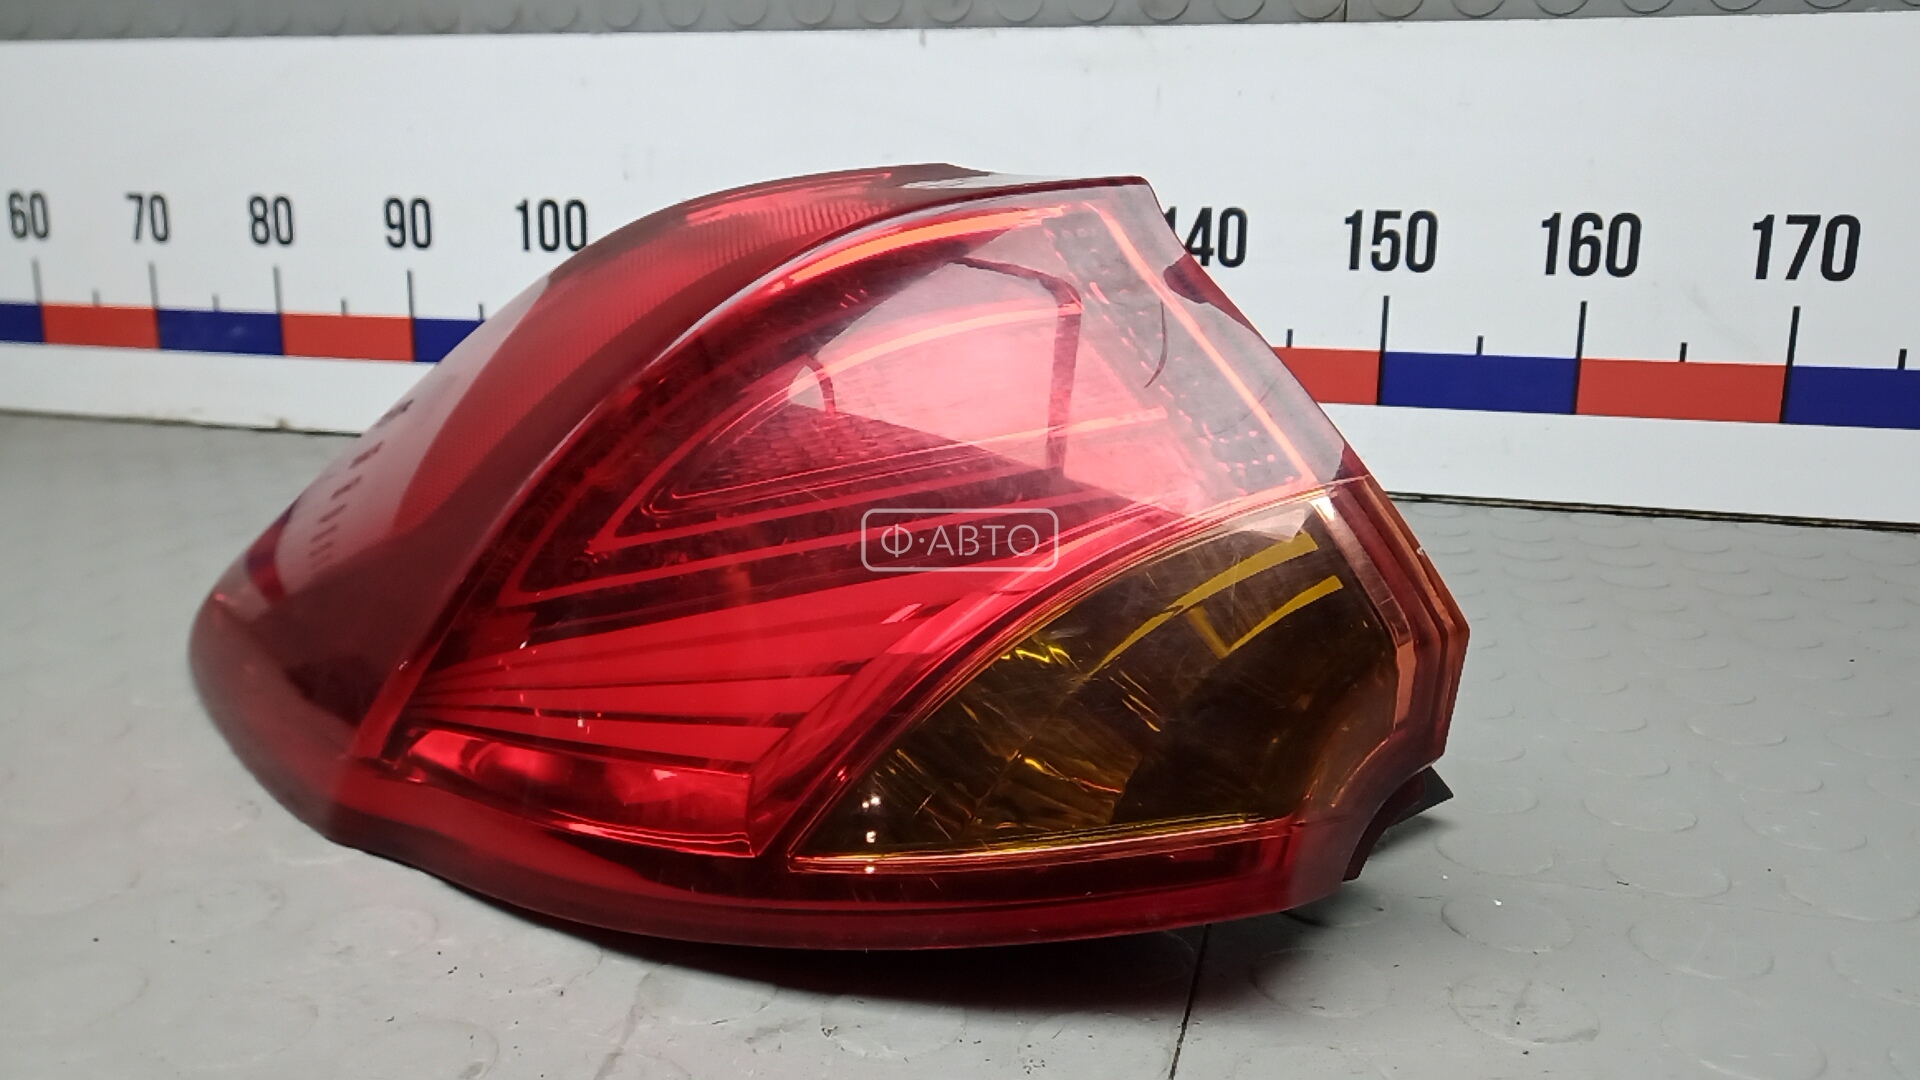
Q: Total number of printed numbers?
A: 9